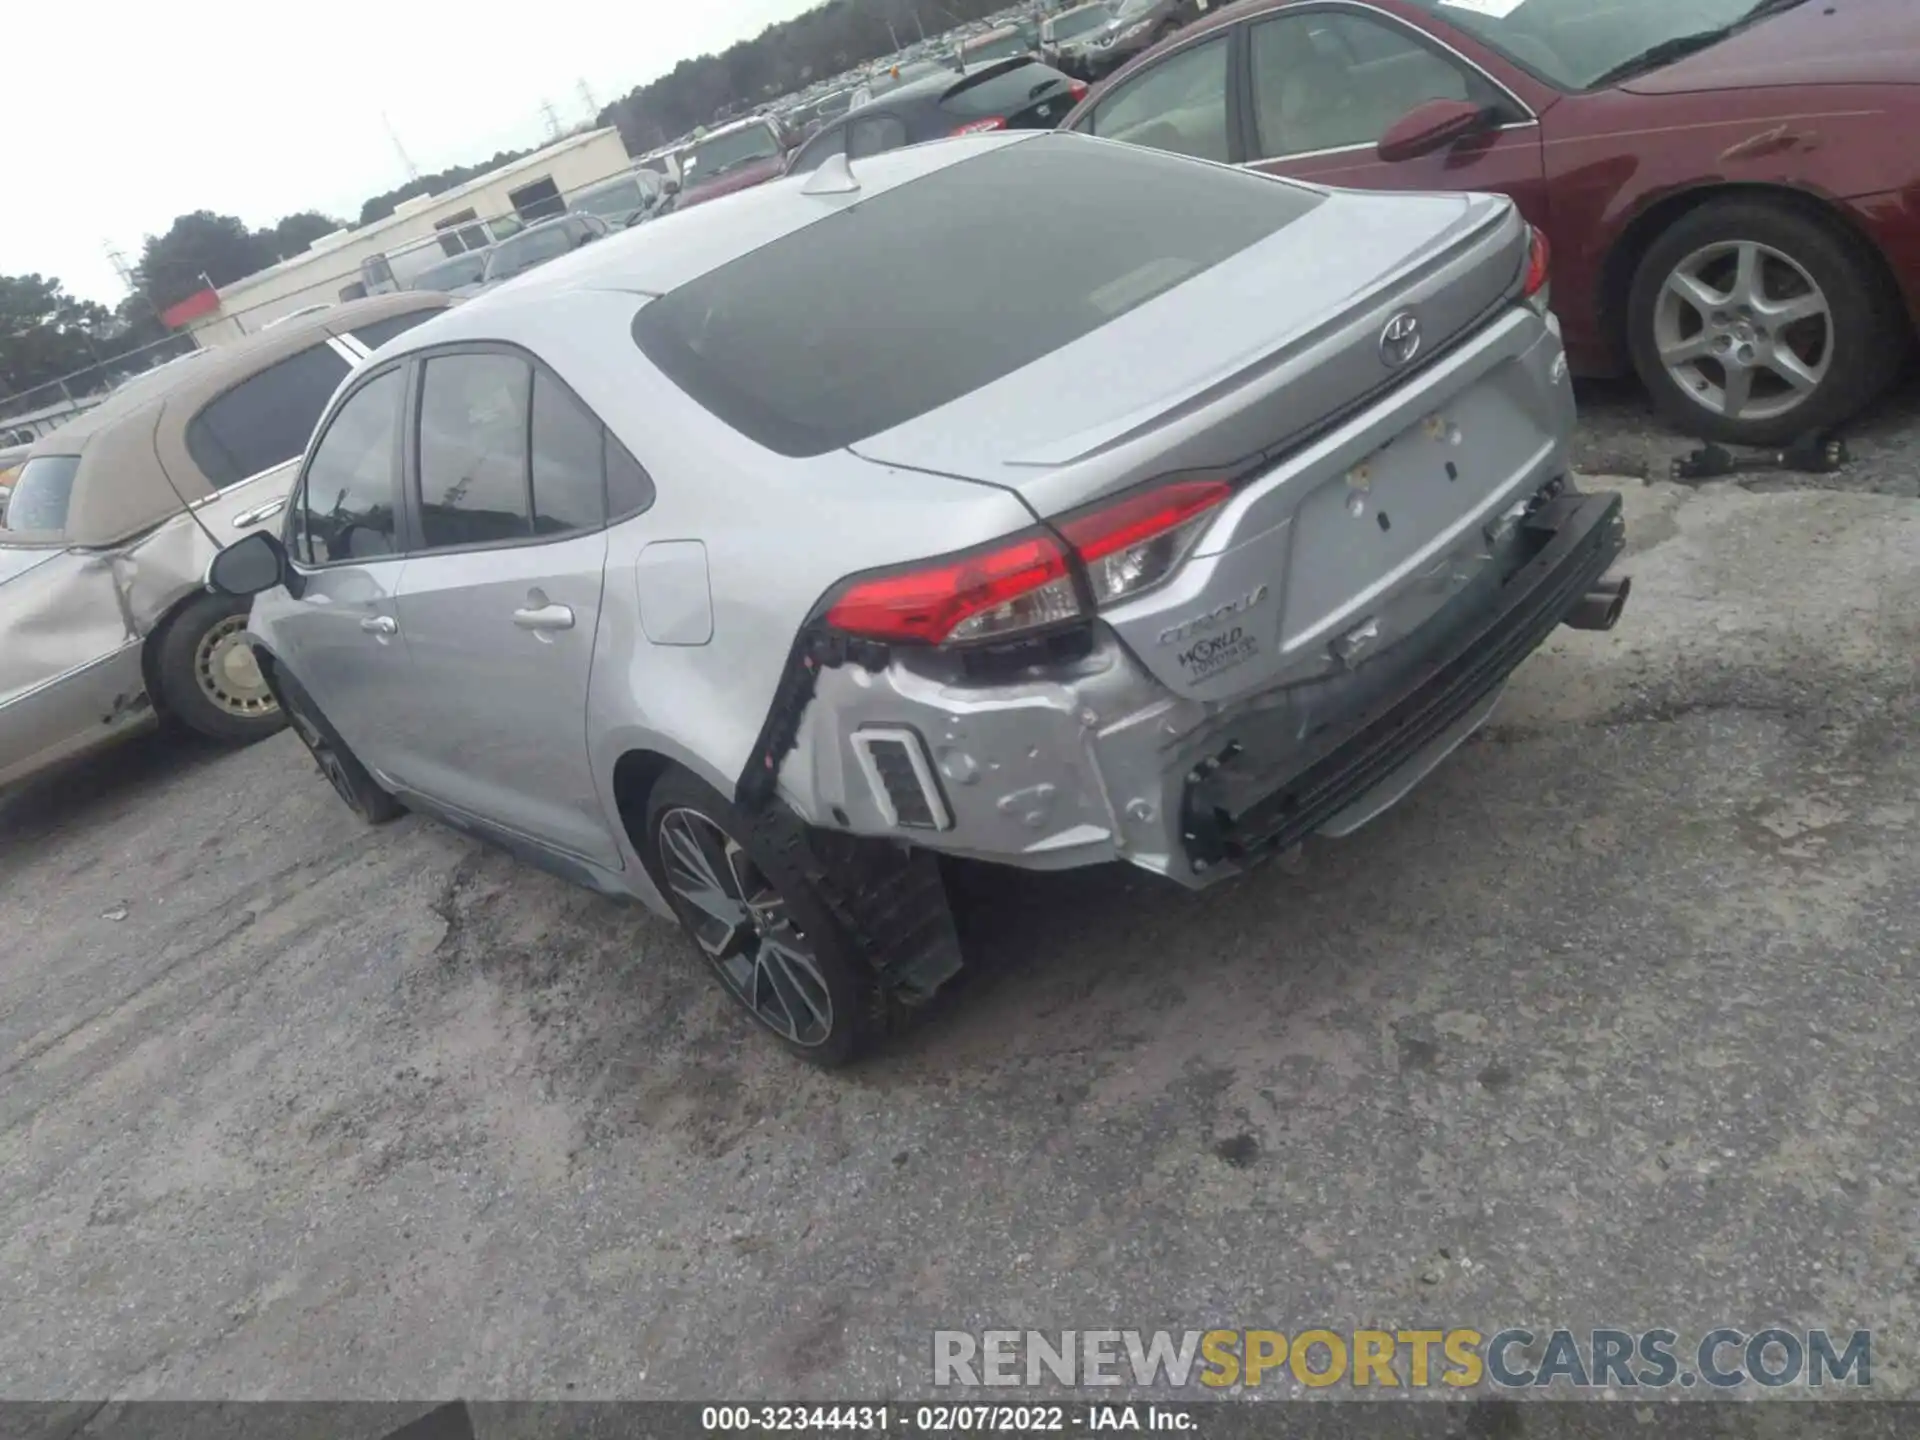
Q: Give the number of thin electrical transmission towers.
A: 4